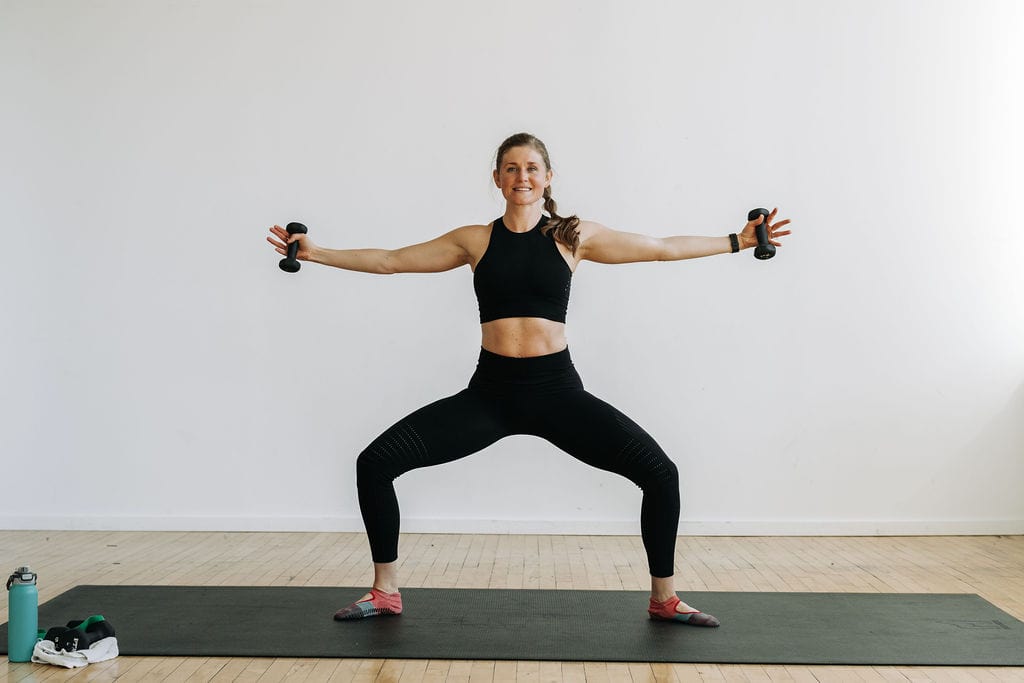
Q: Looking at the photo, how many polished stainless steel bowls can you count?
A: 0